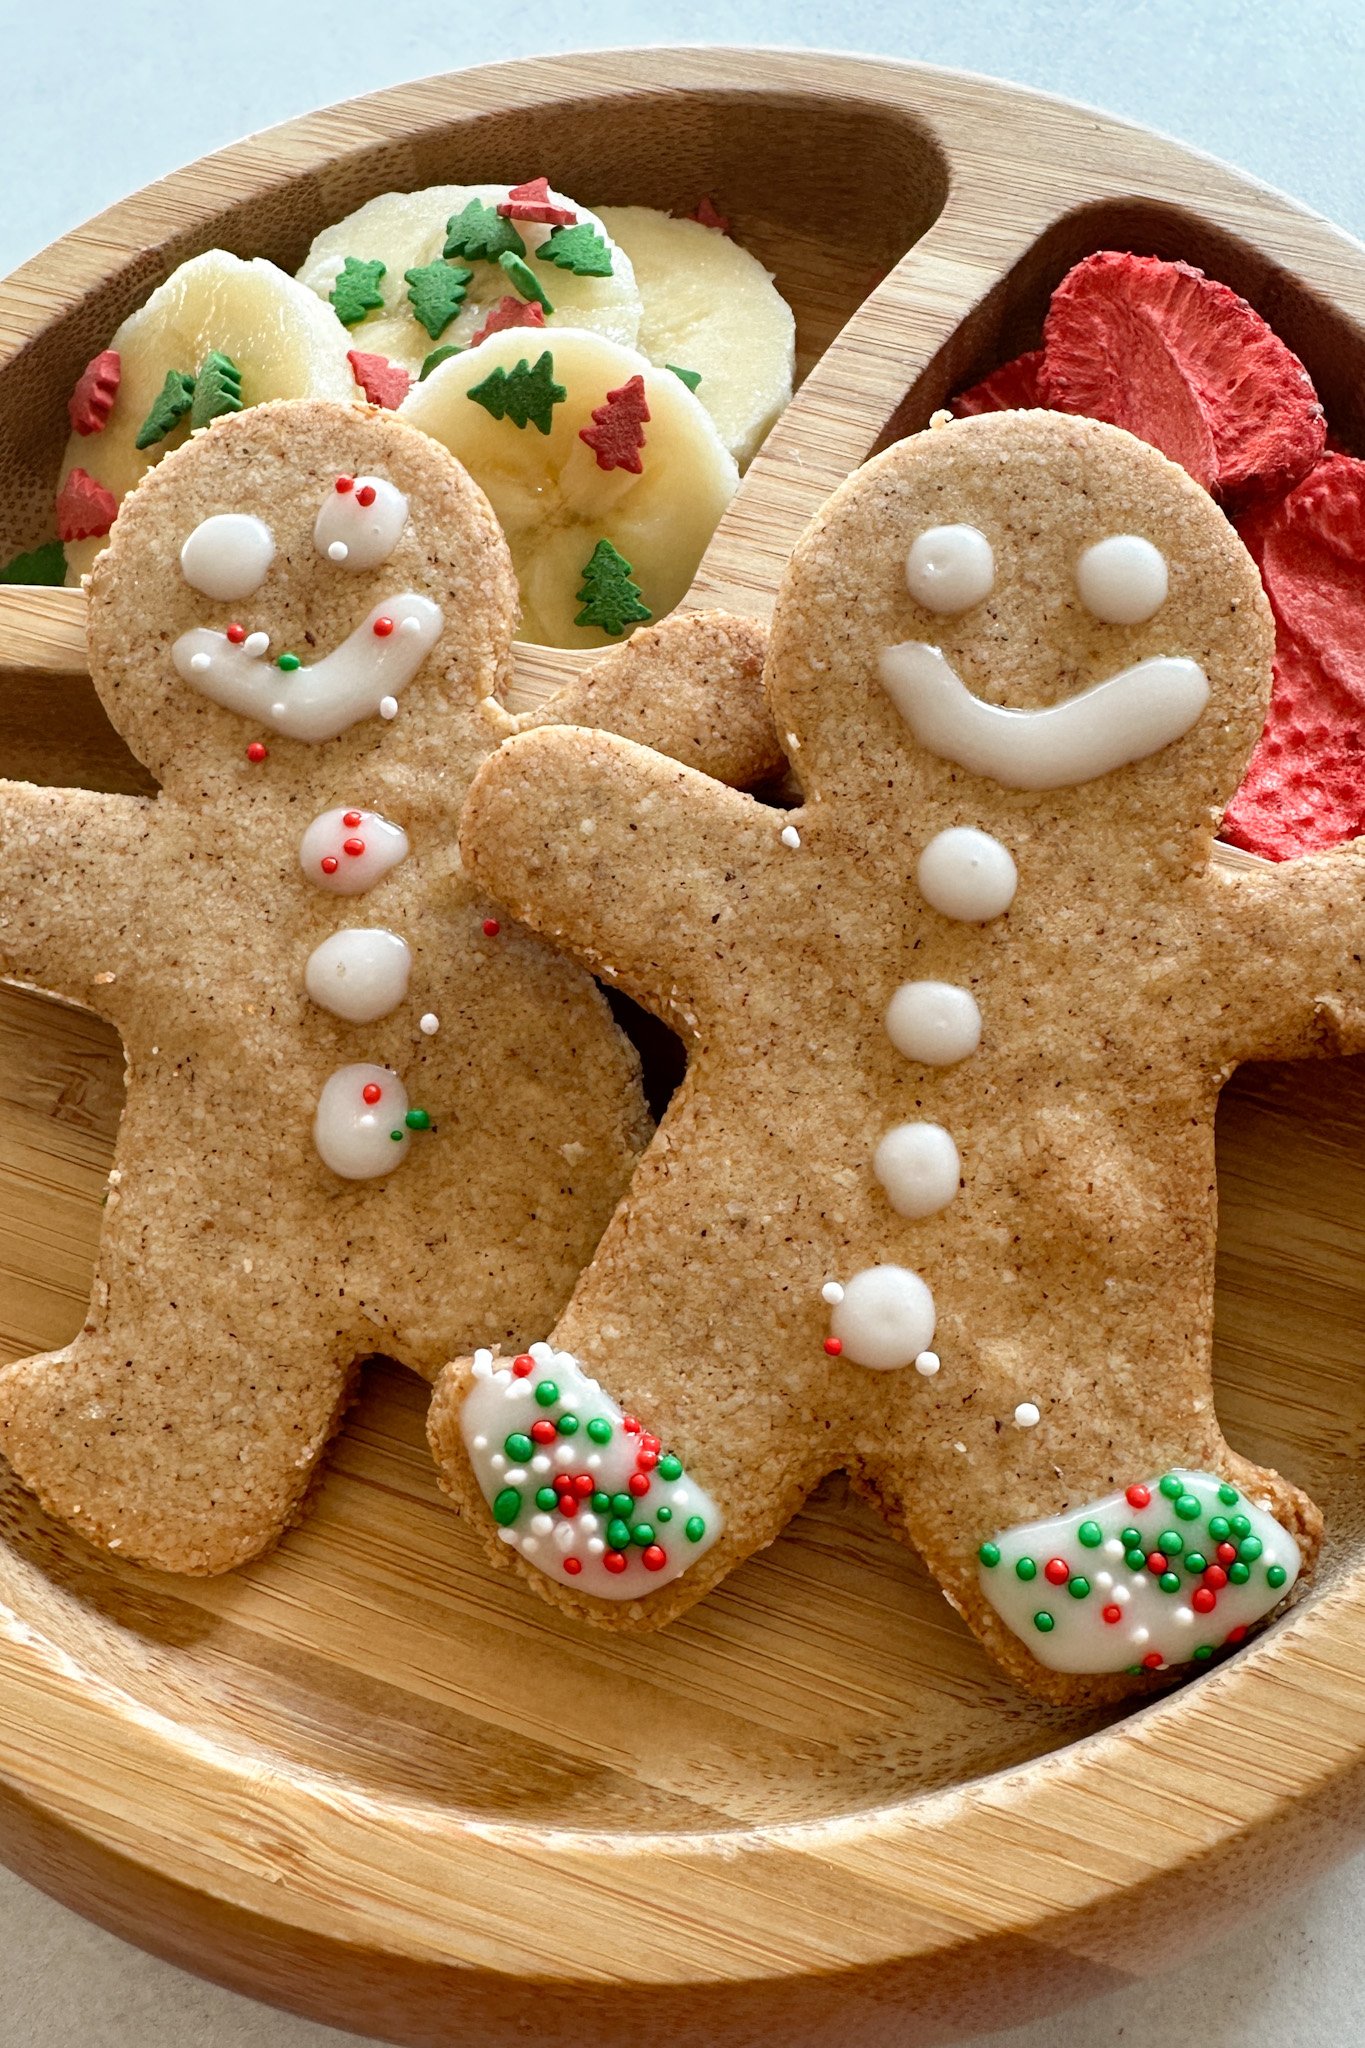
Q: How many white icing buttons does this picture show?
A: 7